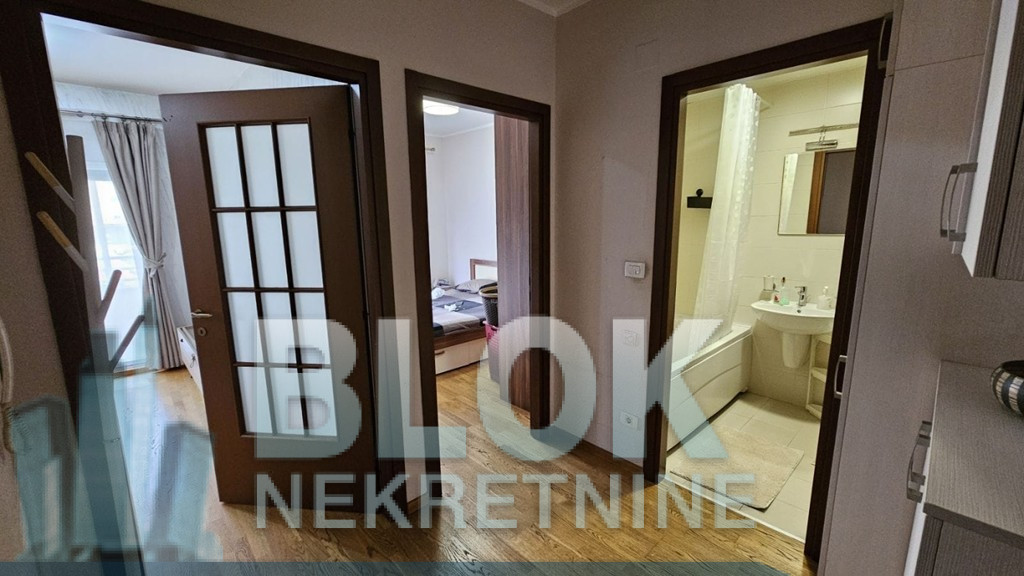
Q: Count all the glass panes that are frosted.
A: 12